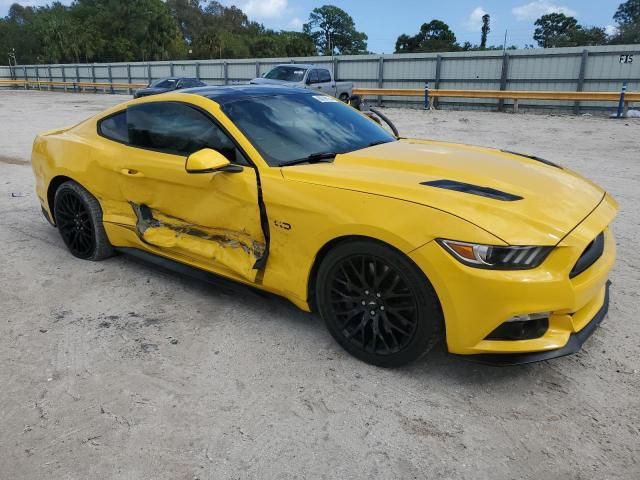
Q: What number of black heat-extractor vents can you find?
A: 2